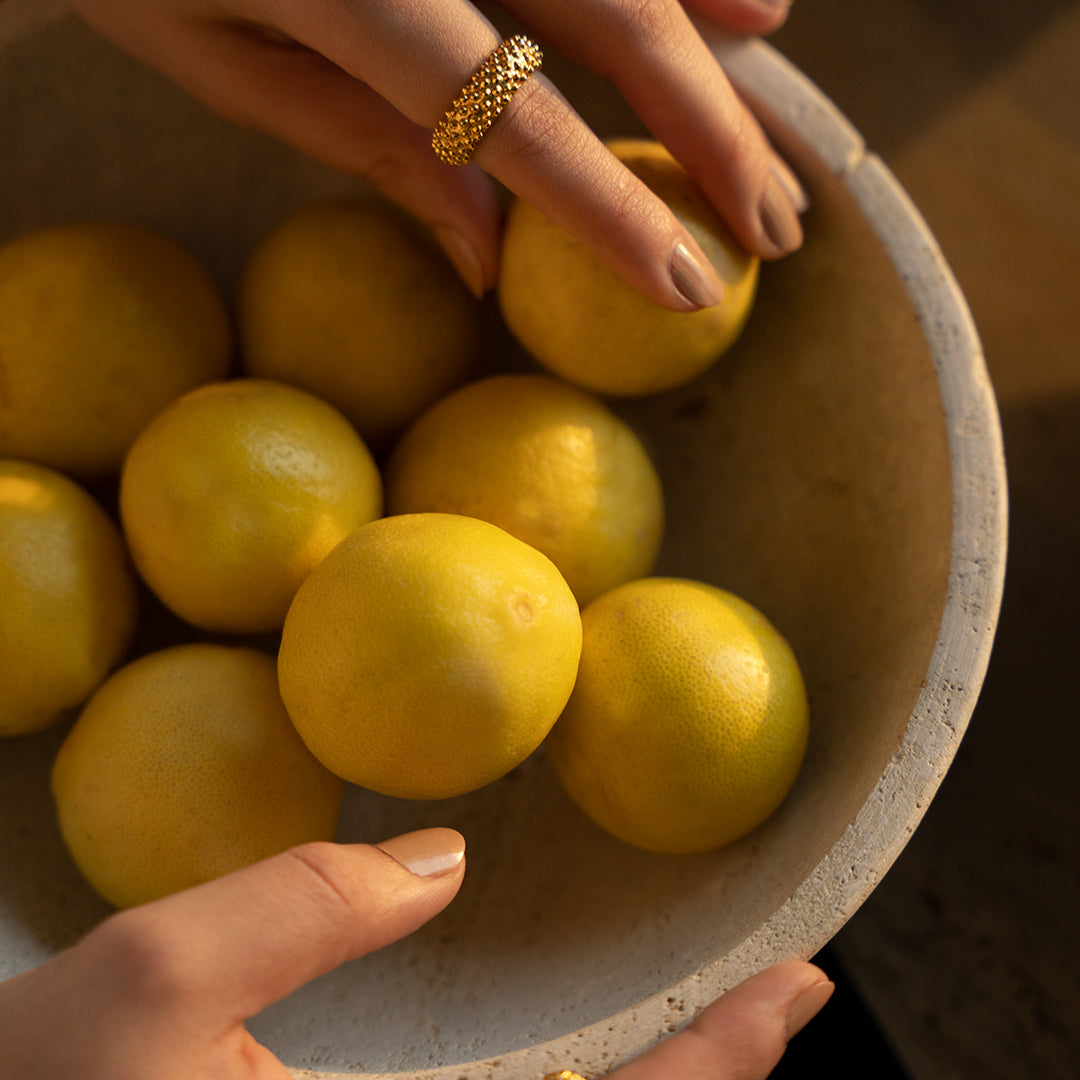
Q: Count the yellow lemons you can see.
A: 9